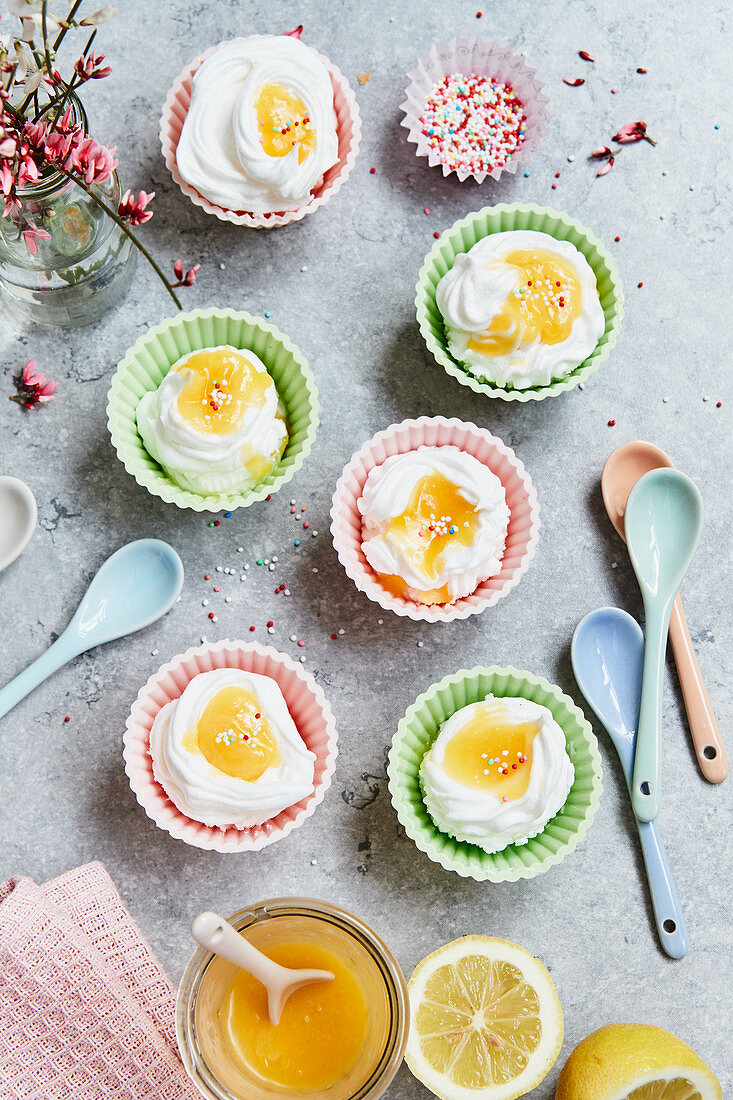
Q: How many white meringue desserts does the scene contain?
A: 6